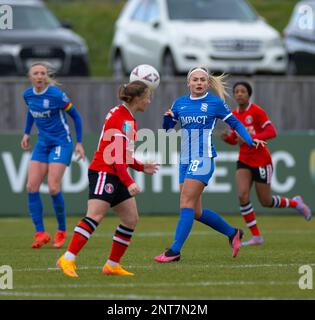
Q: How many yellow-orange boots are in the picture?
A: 2